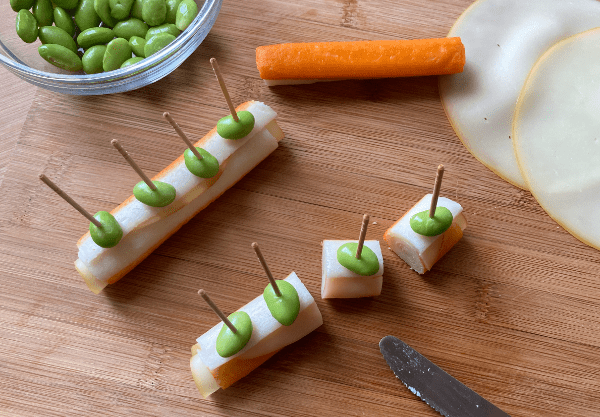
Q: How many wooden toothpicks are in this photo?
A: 8